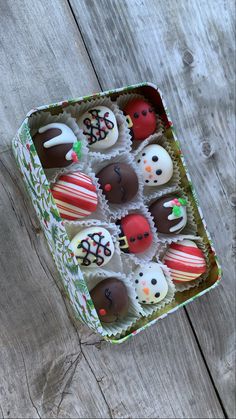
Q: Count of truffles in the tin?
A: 12